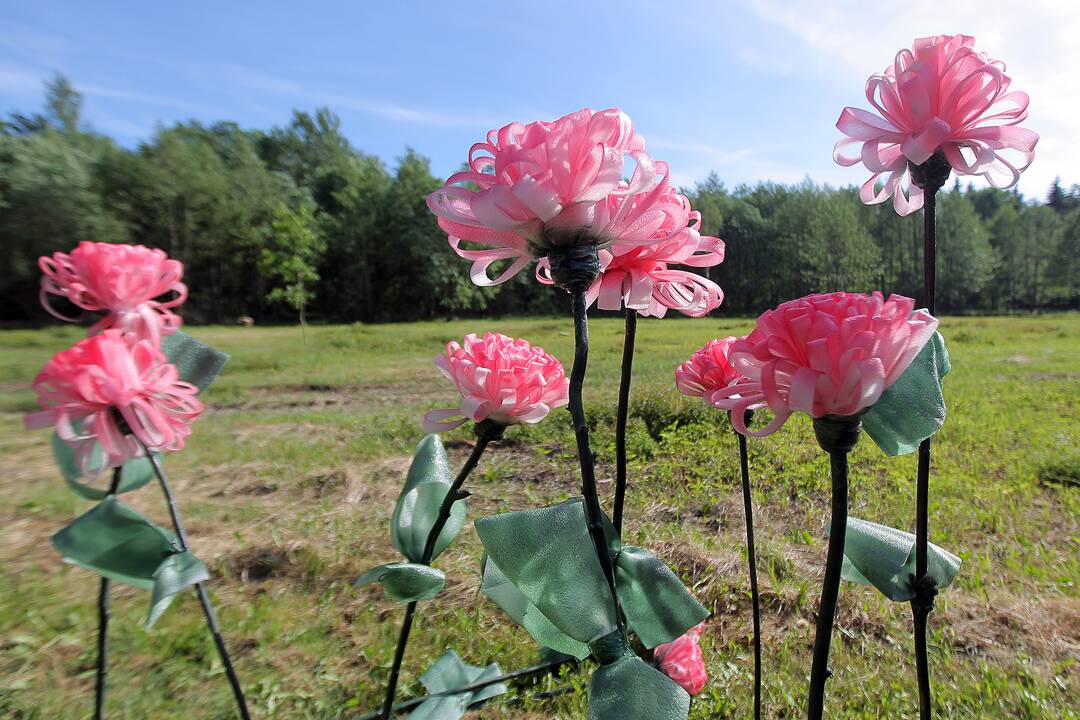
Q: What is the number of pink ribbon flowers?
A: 9